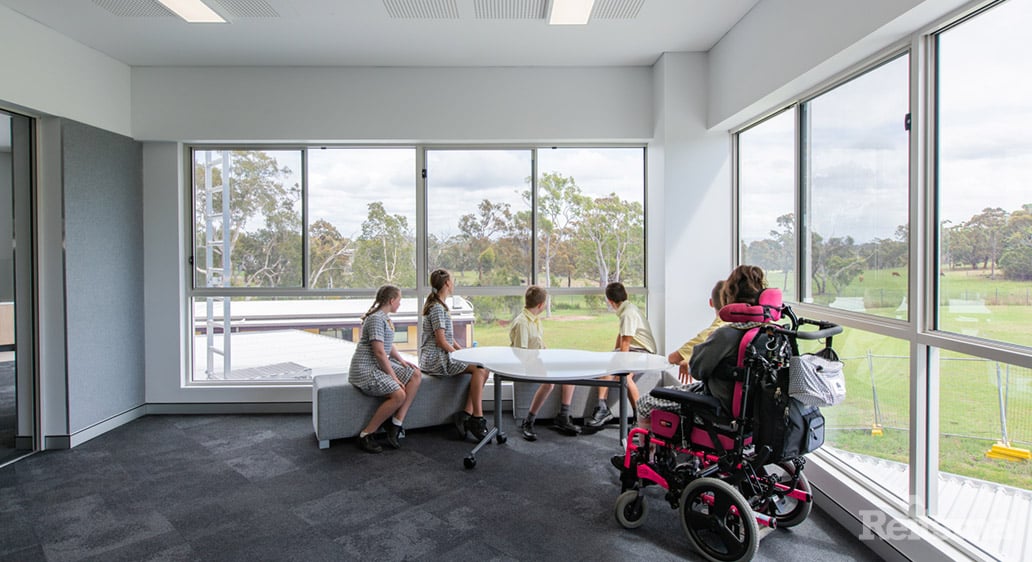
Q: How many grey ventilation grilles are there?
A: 5